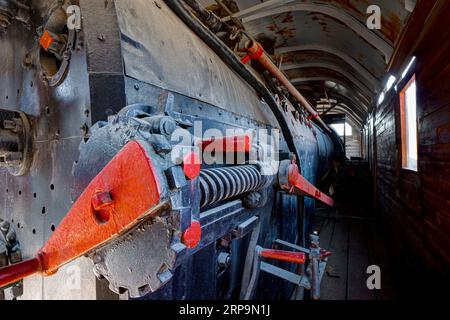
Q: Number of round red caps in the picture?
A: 2